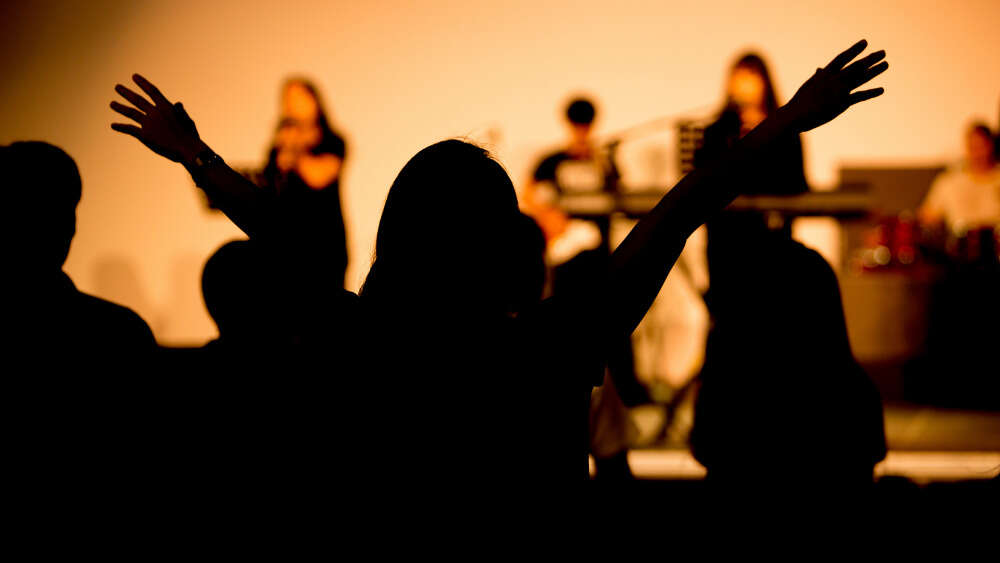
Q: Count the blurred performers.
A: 4